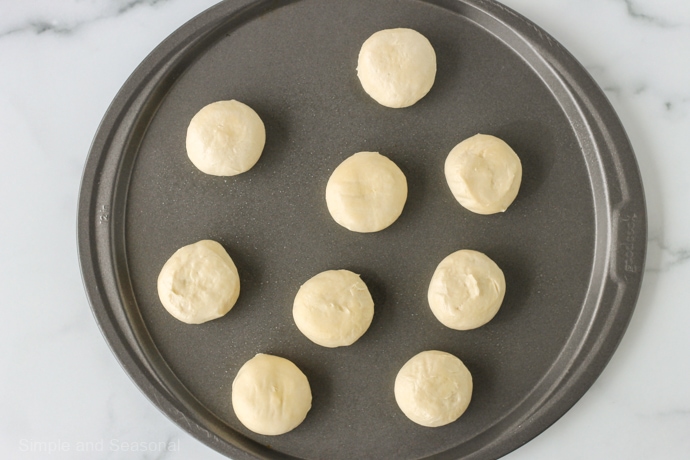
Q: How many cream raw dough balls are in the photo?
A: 9